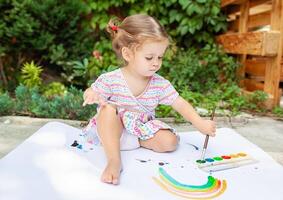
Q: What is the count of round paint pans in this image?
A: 6